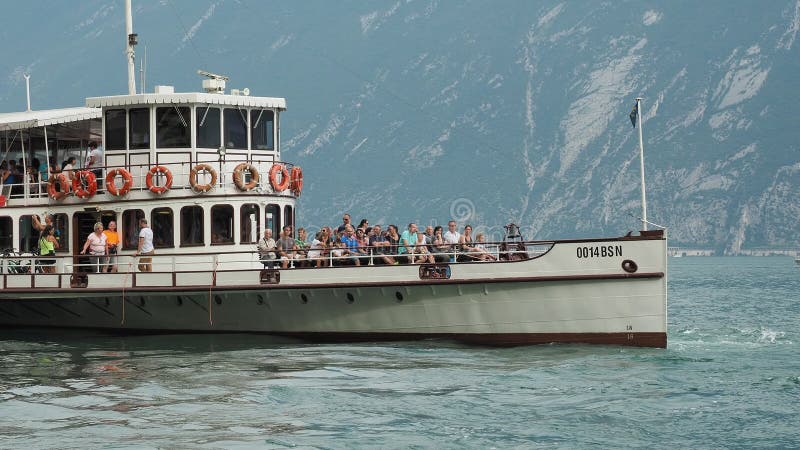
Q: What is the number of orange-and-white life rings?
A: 8